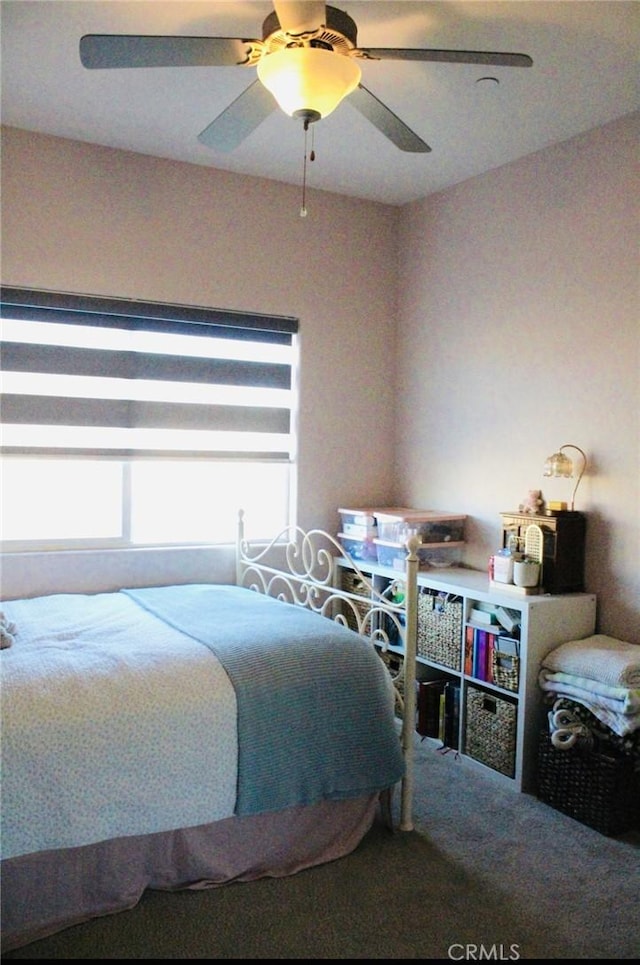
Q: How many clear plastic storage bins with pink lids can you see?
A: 4